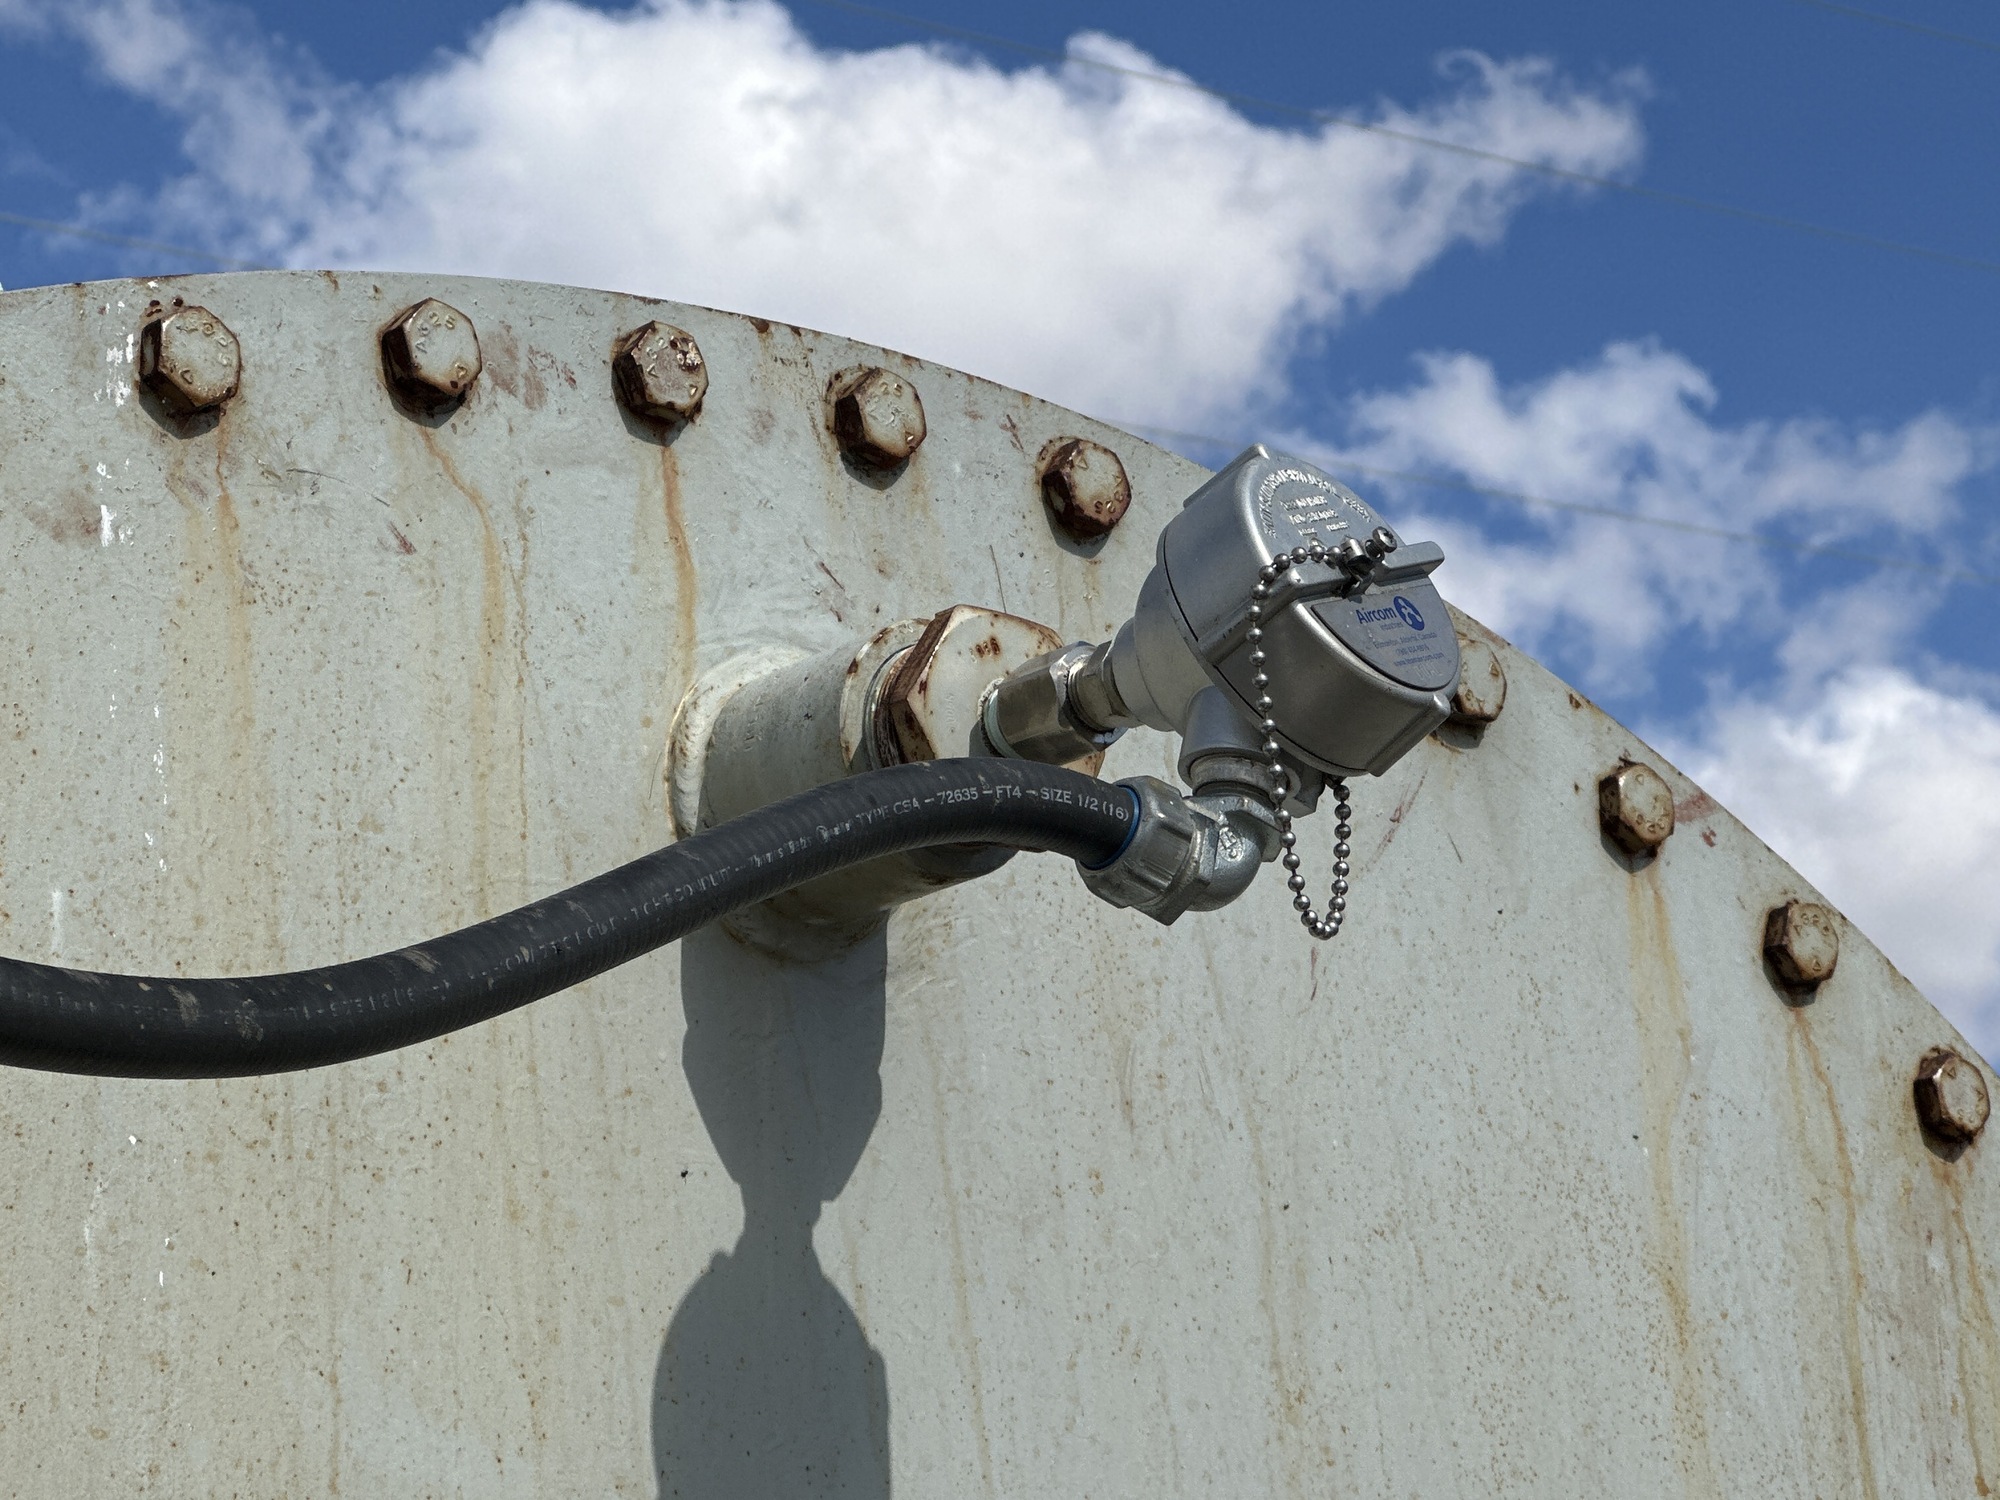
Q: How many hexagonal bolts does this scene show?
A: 9